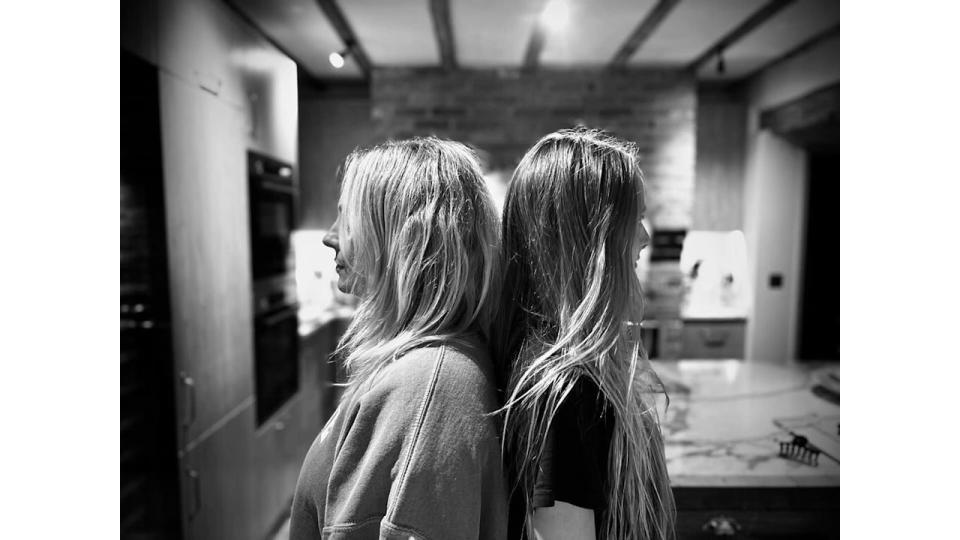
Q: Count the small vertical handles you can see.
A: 2